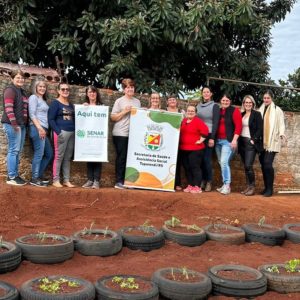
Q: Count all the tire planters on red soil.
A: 14